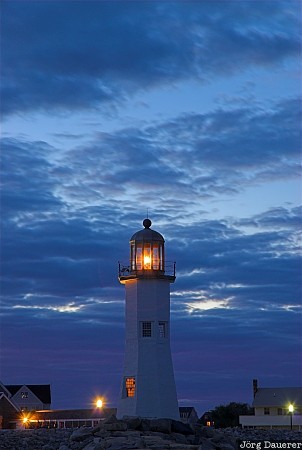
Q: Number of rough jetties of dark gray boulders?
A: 1